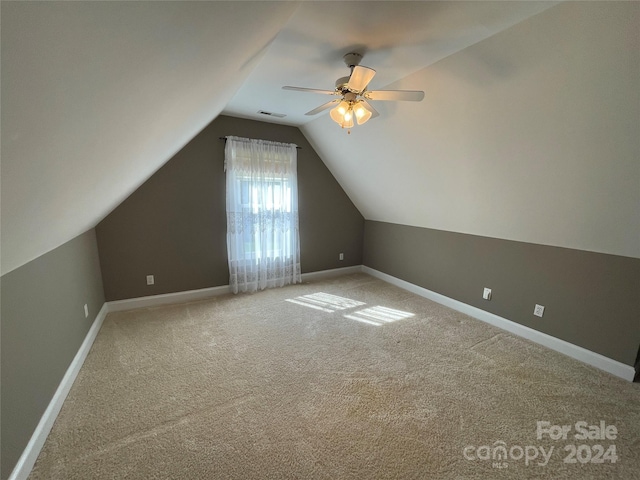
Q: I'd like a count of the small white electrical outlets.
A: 5